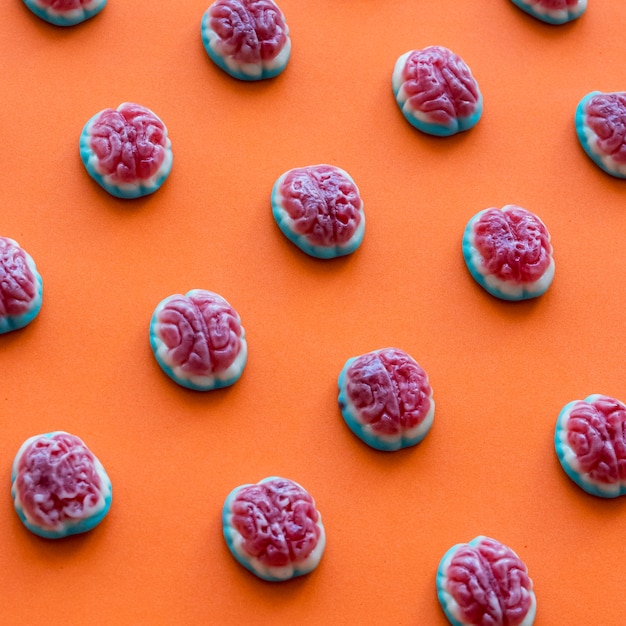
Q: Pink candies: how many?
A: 15